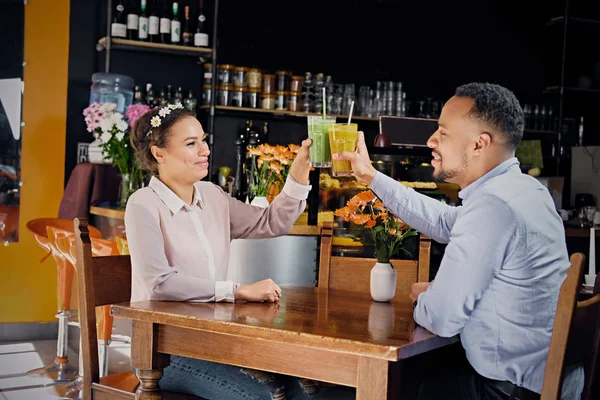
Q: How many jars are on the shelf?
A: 14